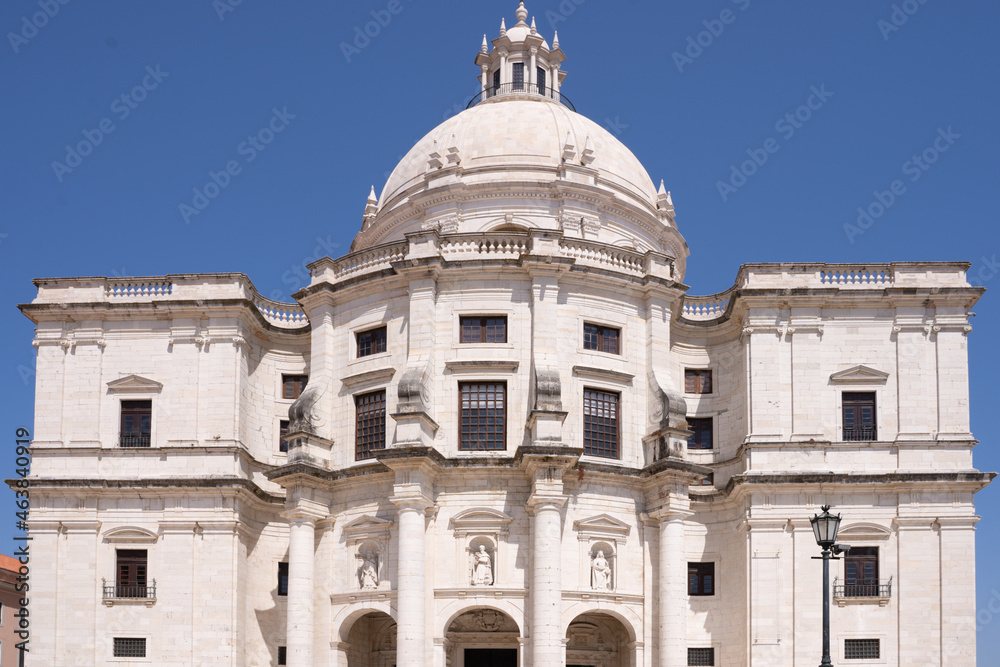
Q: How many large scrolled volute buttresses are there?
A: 4